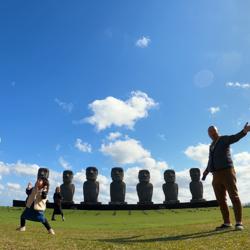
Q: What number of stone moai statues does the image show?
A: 7